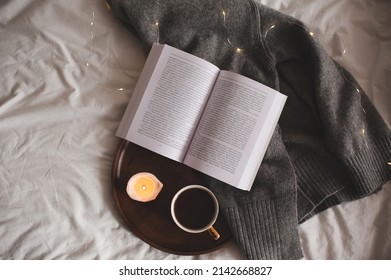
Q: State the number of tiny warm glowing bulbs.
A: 13